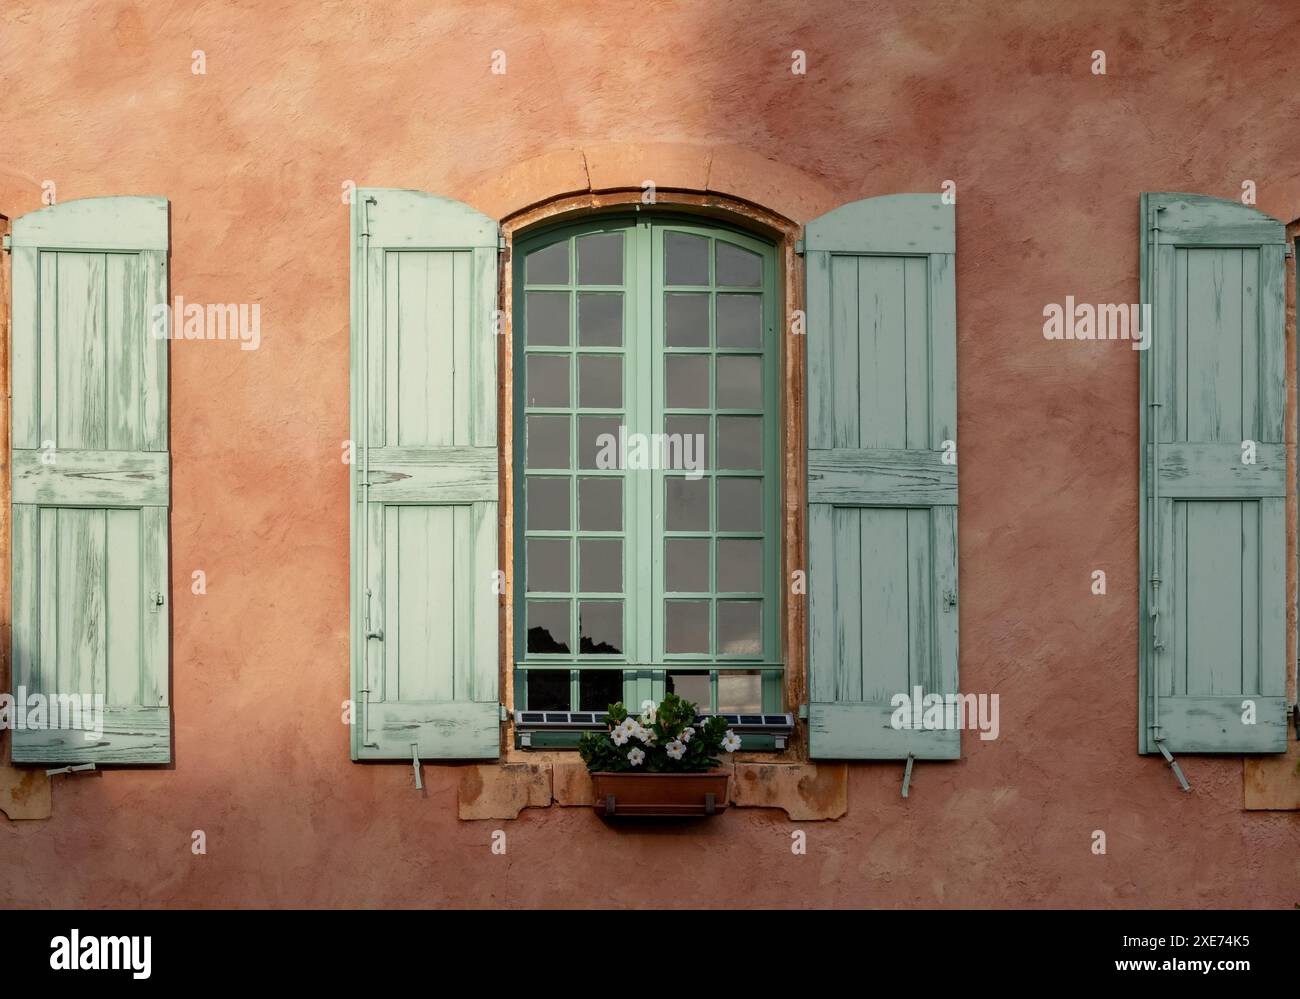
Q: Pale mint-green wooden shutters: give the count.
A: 4